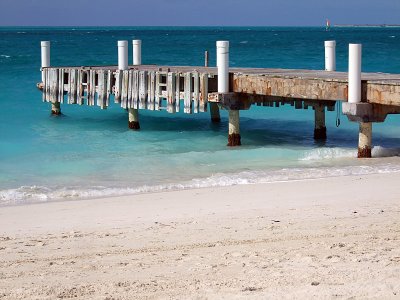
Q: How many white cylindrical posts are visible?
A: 6